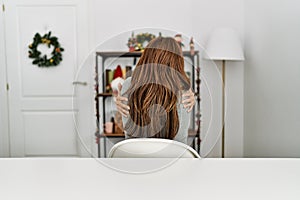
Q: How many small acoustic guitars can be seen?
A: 0